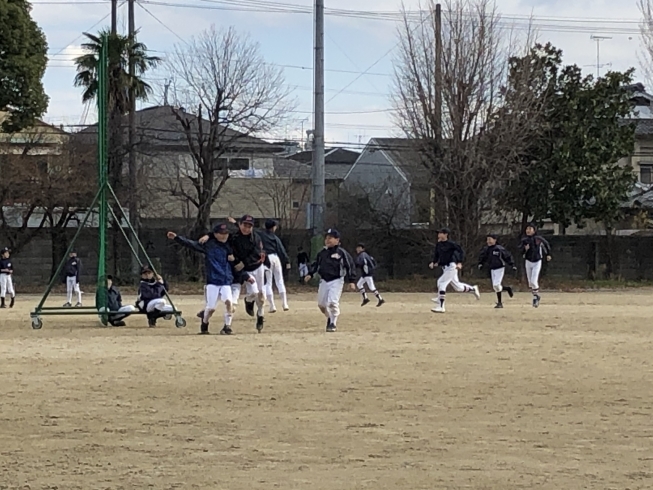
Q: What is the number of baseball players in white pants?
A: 13